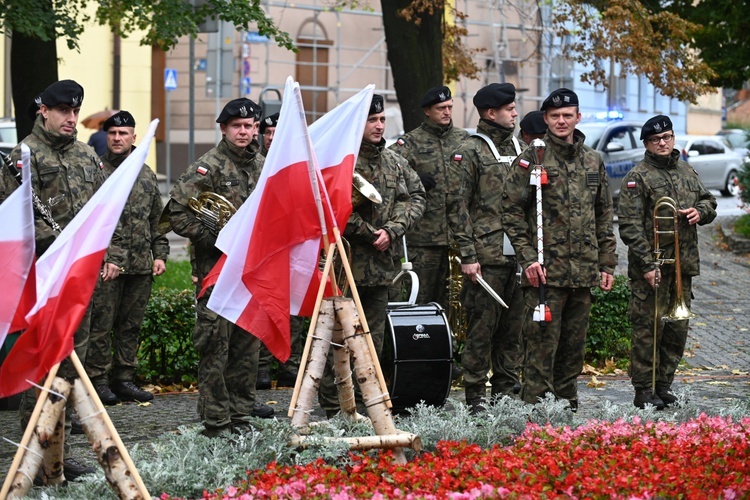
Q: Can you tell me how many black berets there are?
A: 12